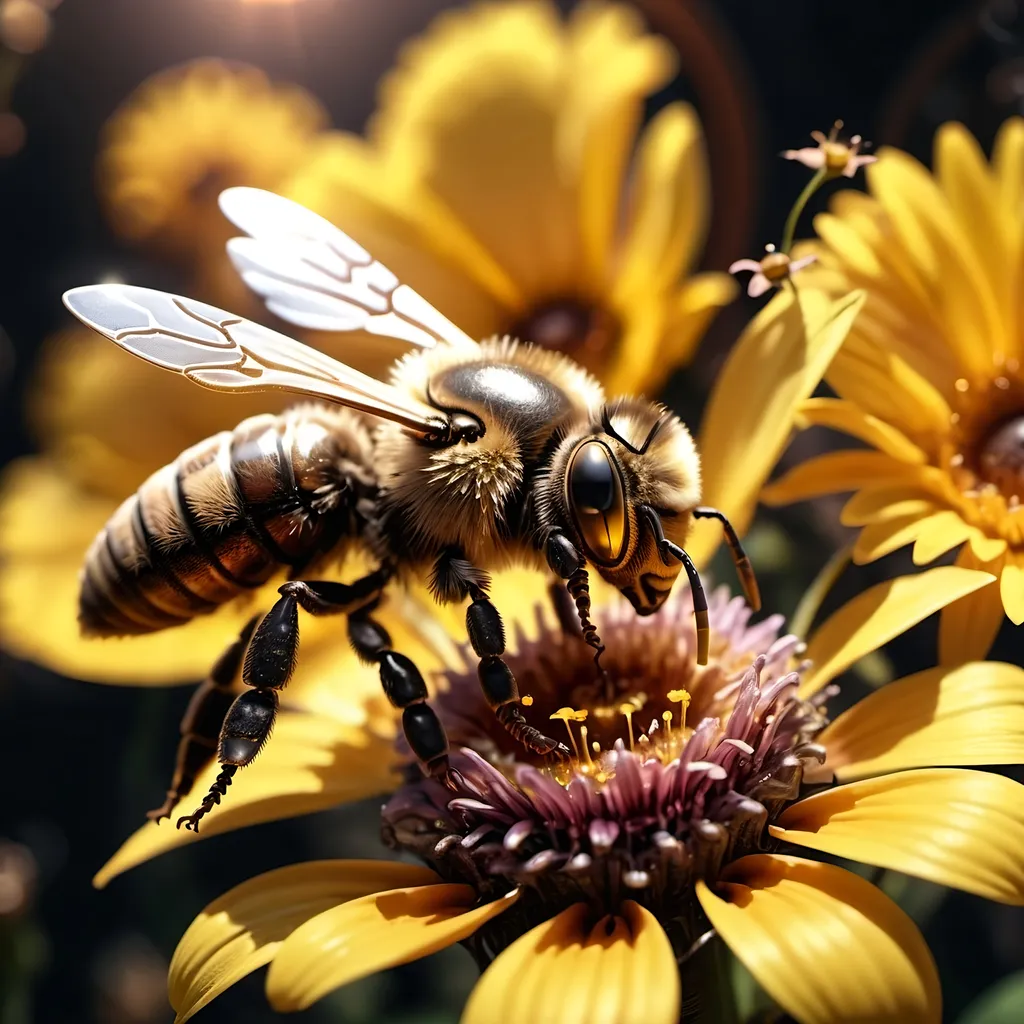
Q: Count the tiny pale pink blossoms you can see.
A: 2